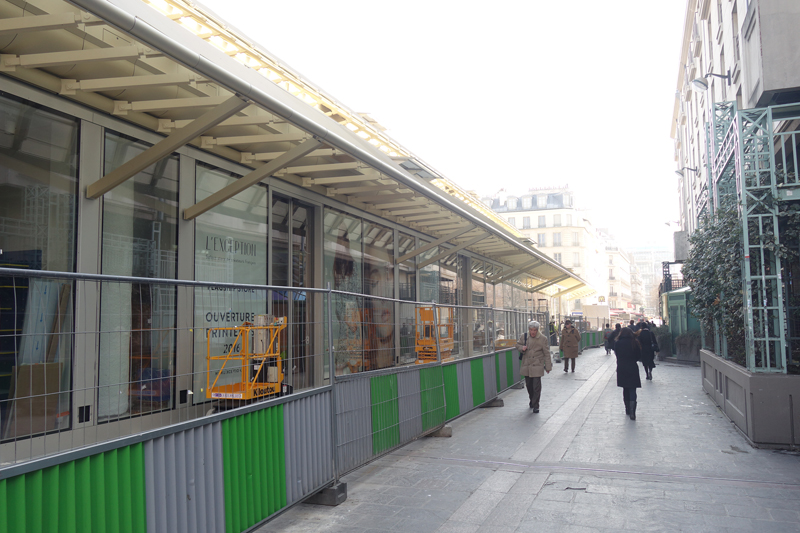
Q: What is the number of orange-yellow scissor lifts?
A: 2